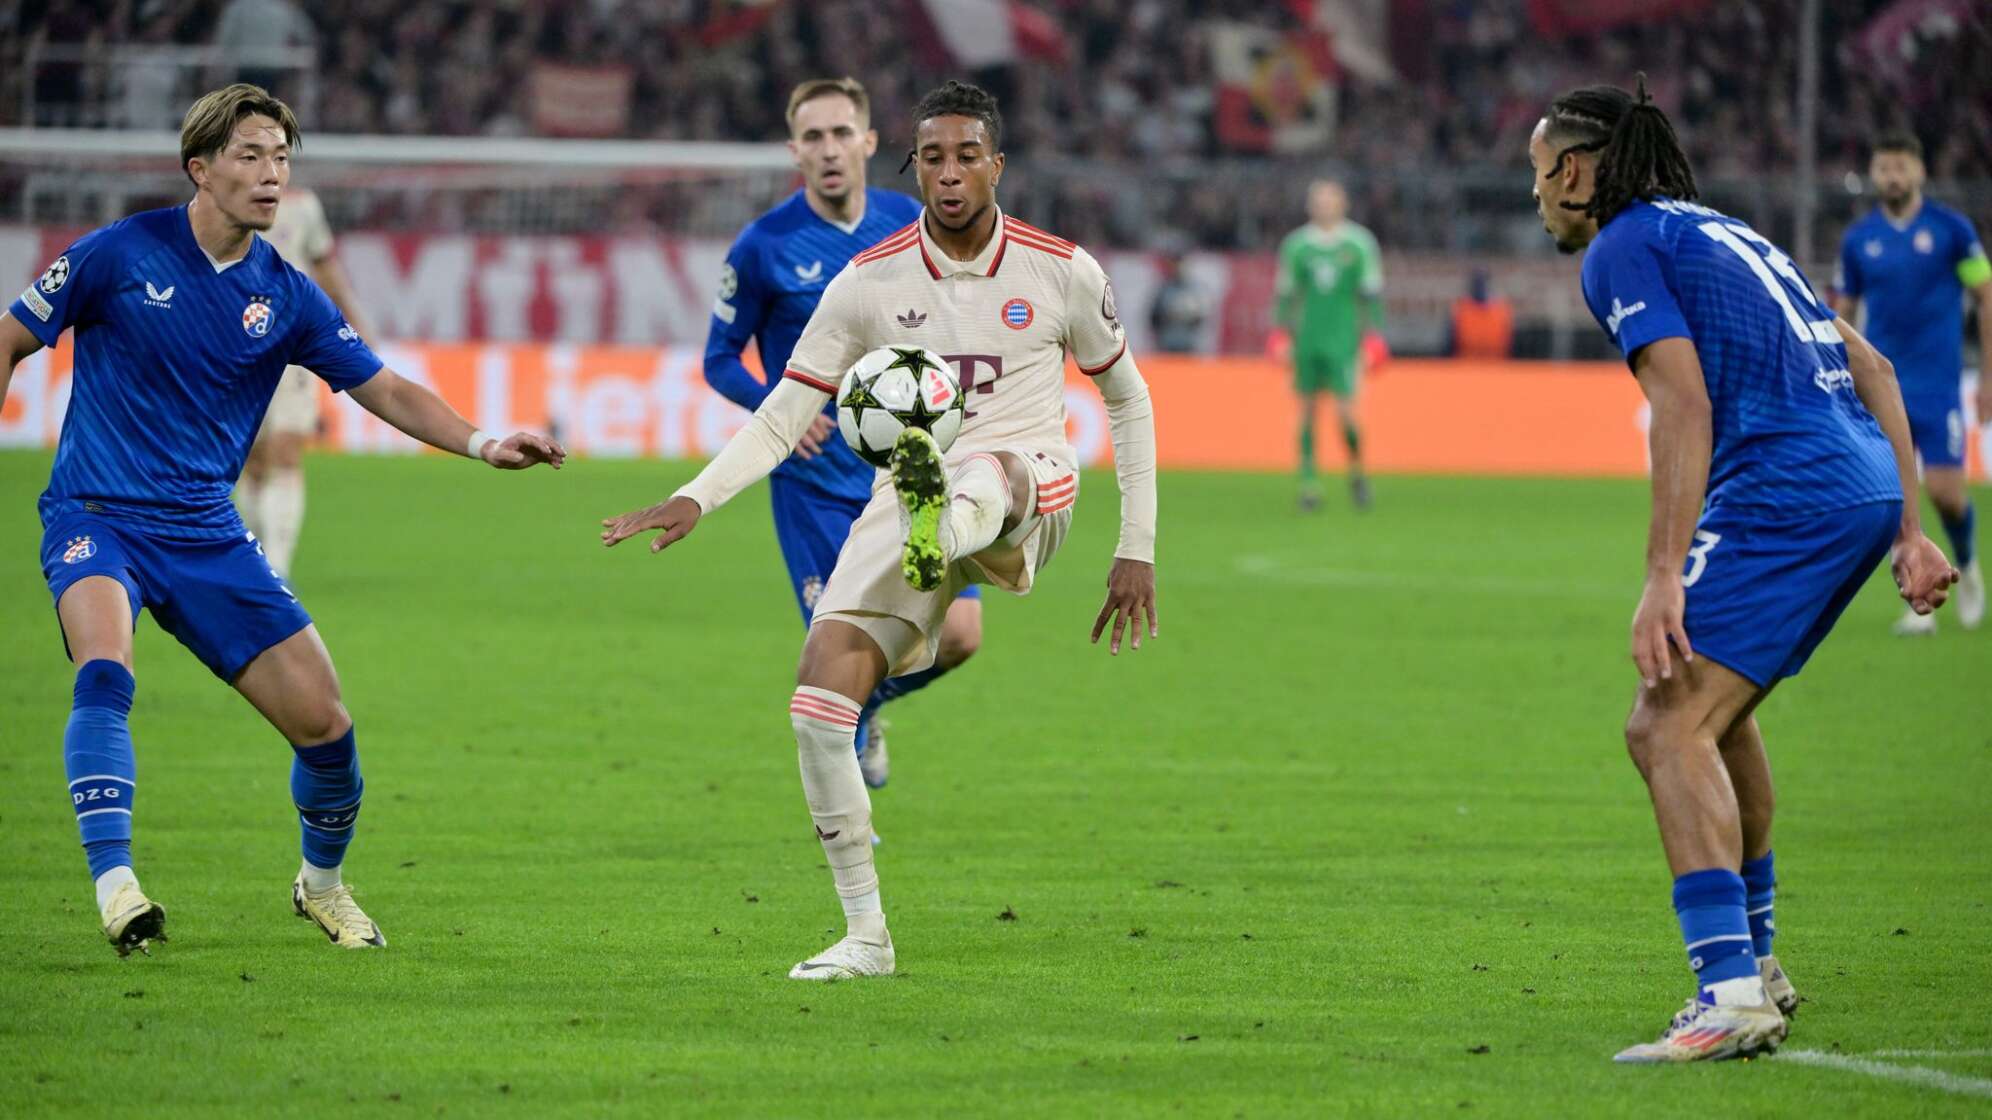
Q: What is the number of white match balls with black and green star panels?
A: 1